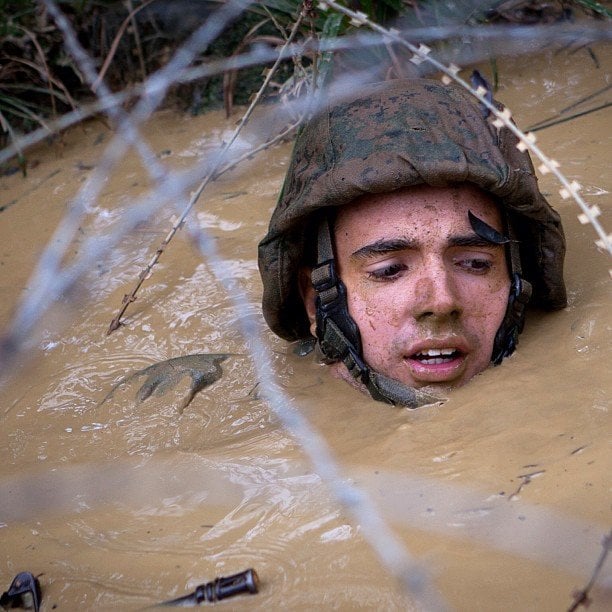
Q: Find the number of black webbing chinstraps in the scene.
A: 1